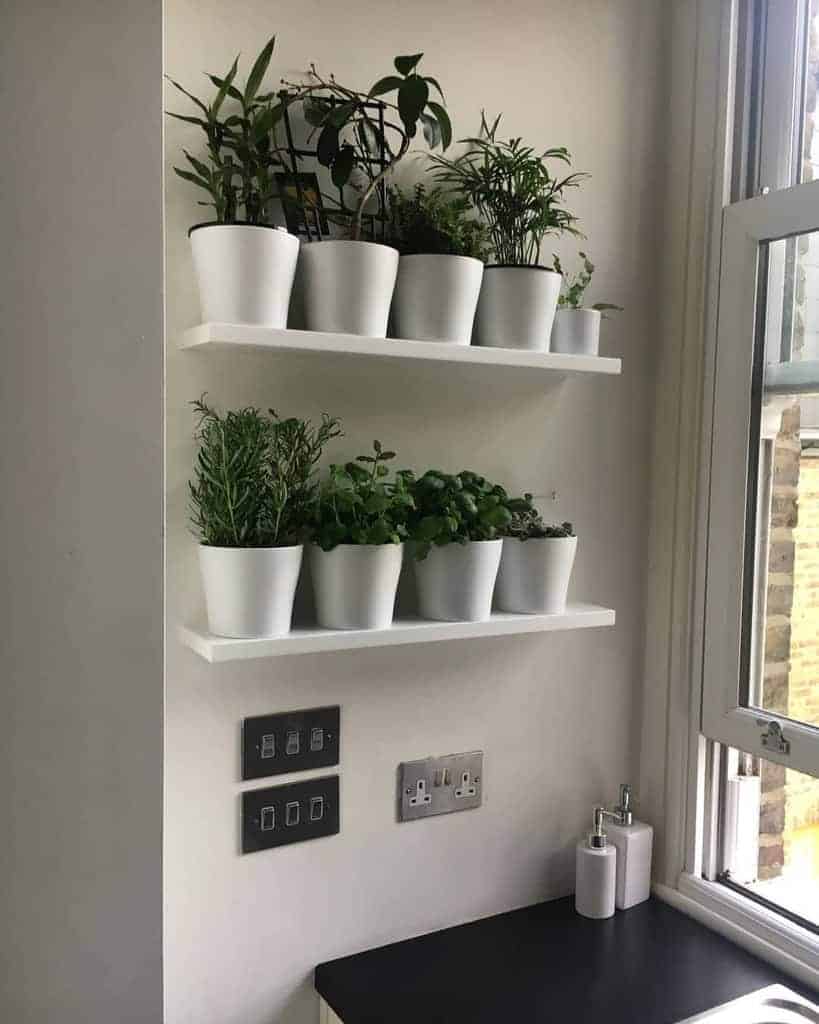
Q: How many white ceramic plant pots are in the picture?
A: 9